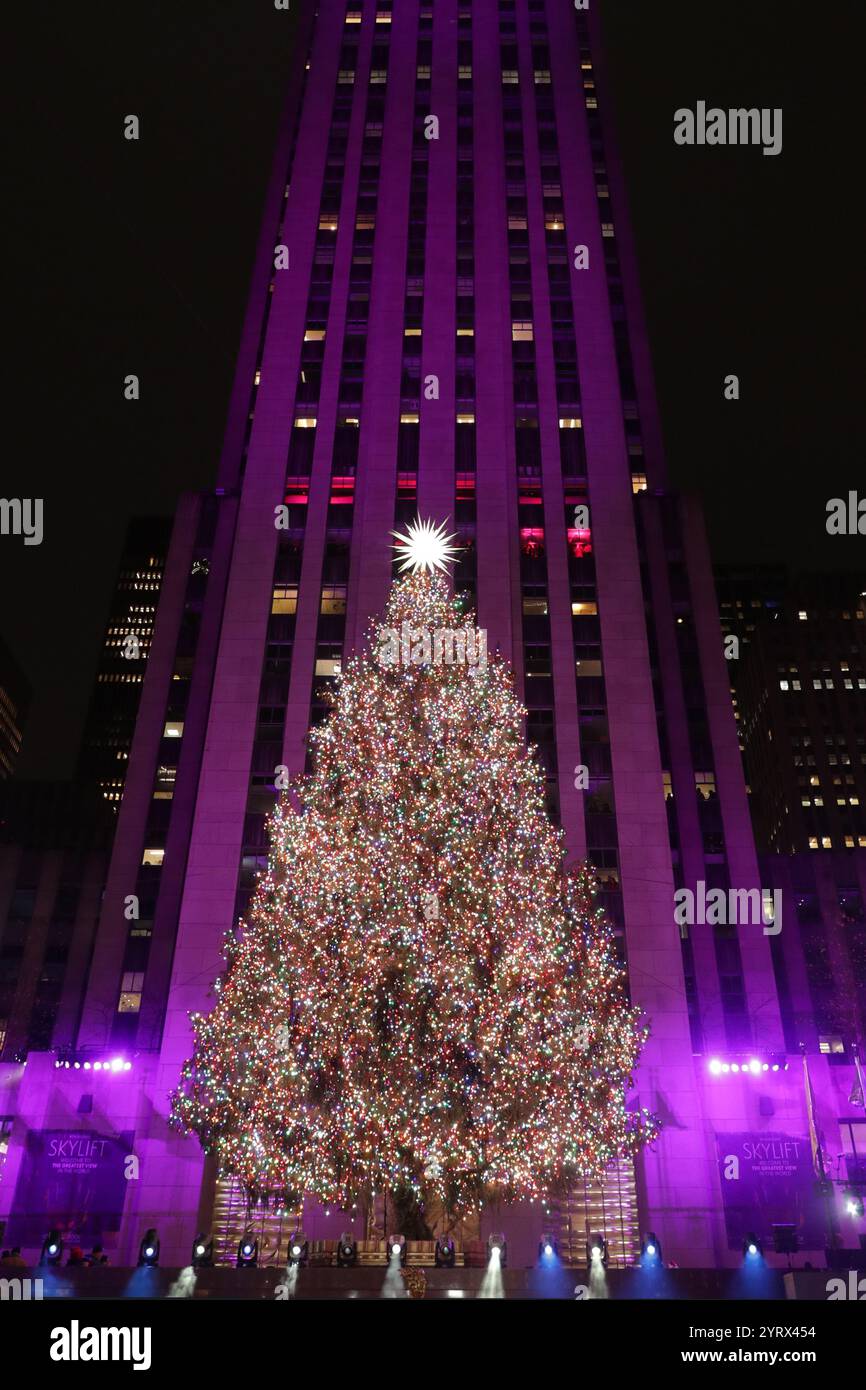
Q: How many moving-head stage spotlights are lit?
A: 11